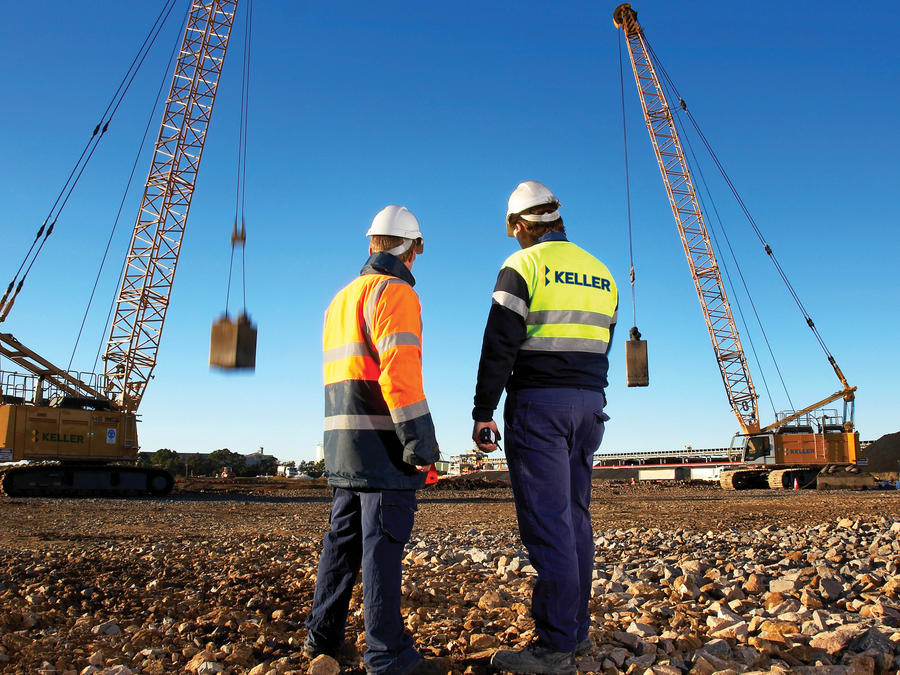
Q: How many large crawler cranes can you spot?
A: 2